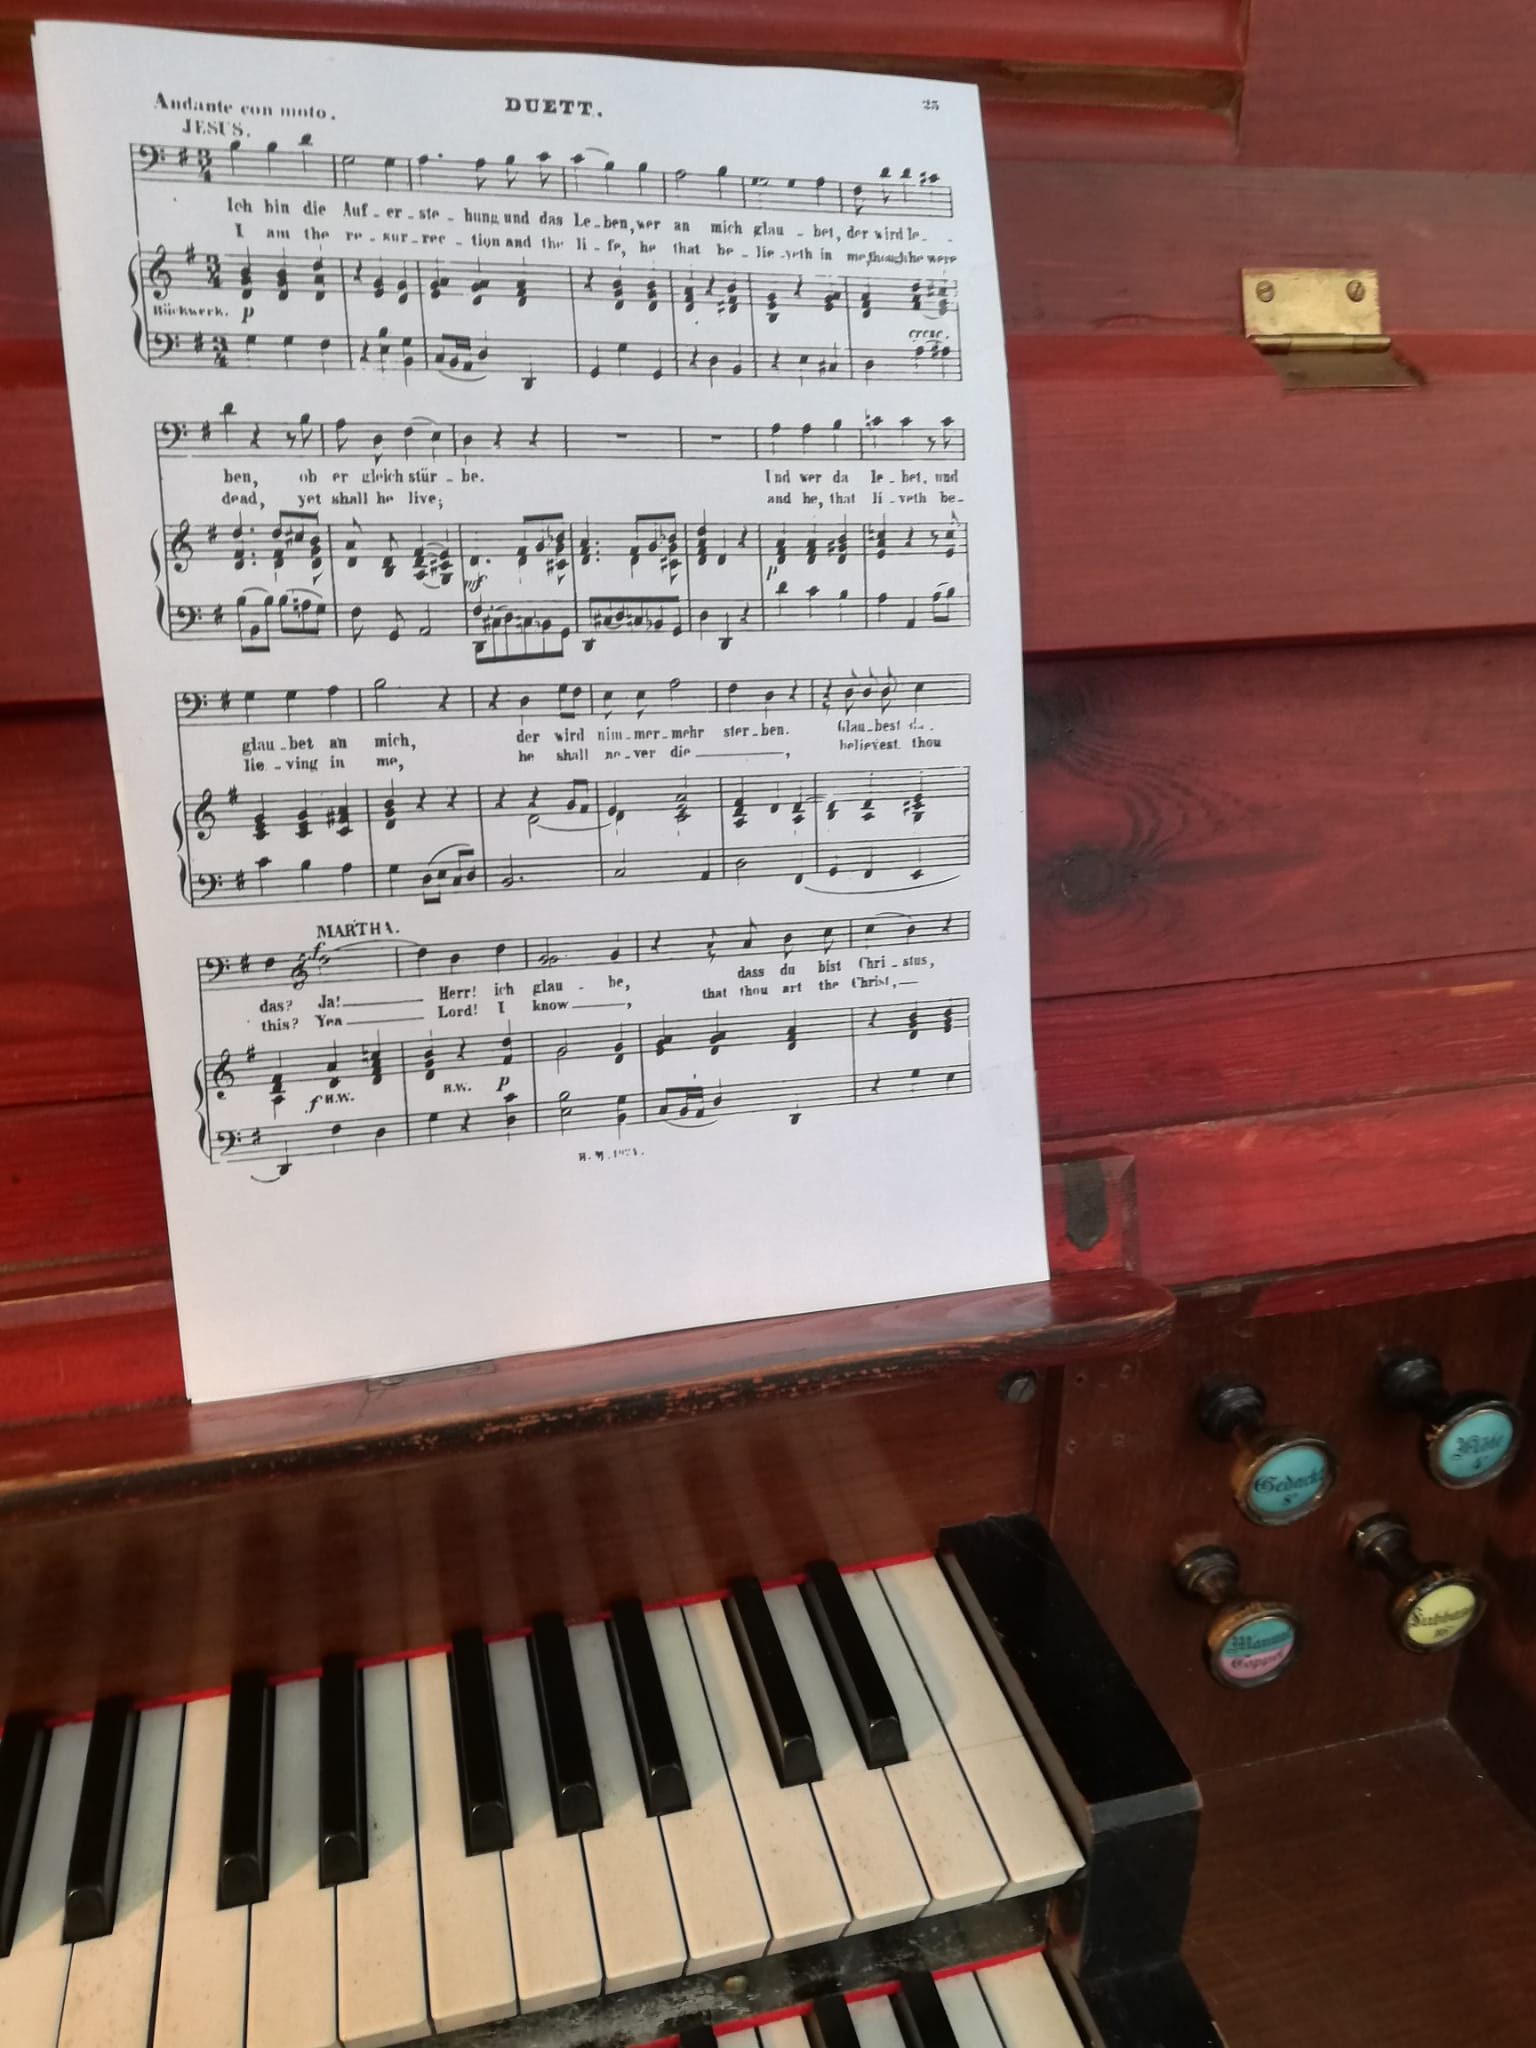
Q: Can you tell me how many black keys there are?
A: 12